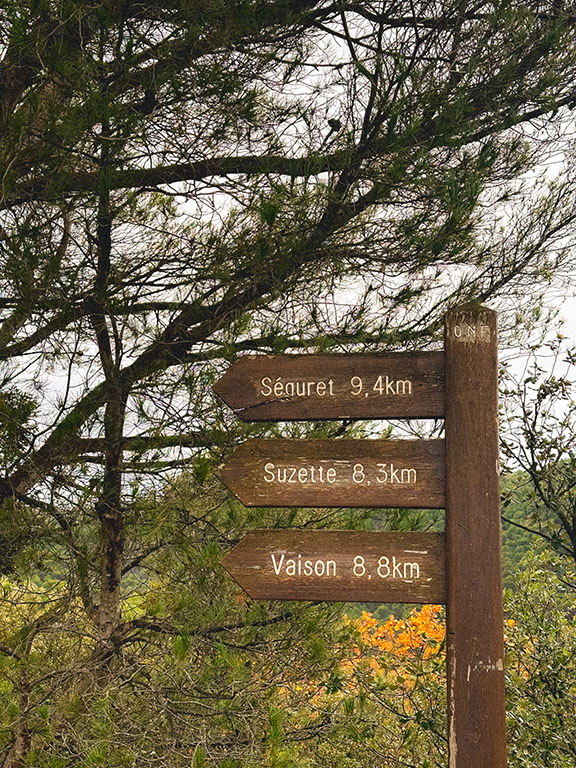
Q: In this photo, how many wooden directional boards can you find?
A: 3